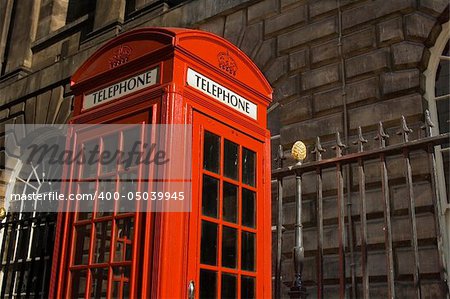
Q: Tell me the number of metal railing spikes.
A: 7